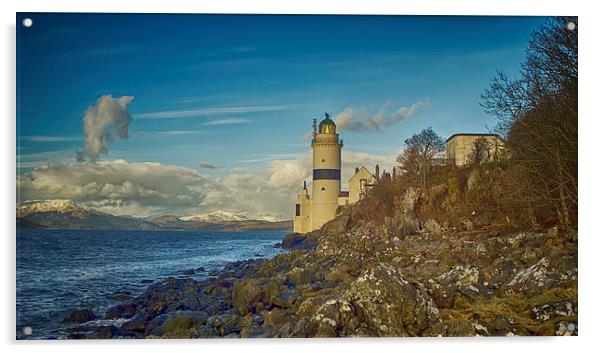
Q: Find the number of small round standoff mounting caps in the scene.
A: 4